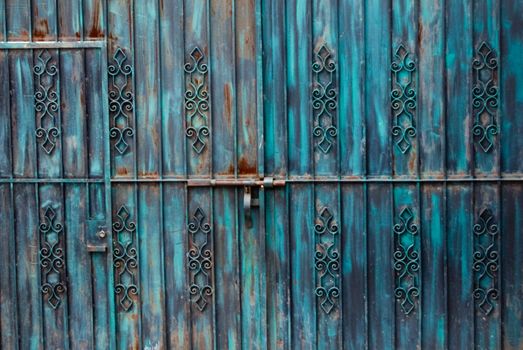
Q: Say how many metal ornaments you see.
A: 12